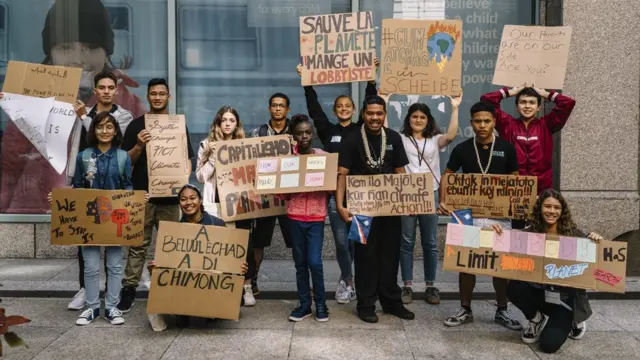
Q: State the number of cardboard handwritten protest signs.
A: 12